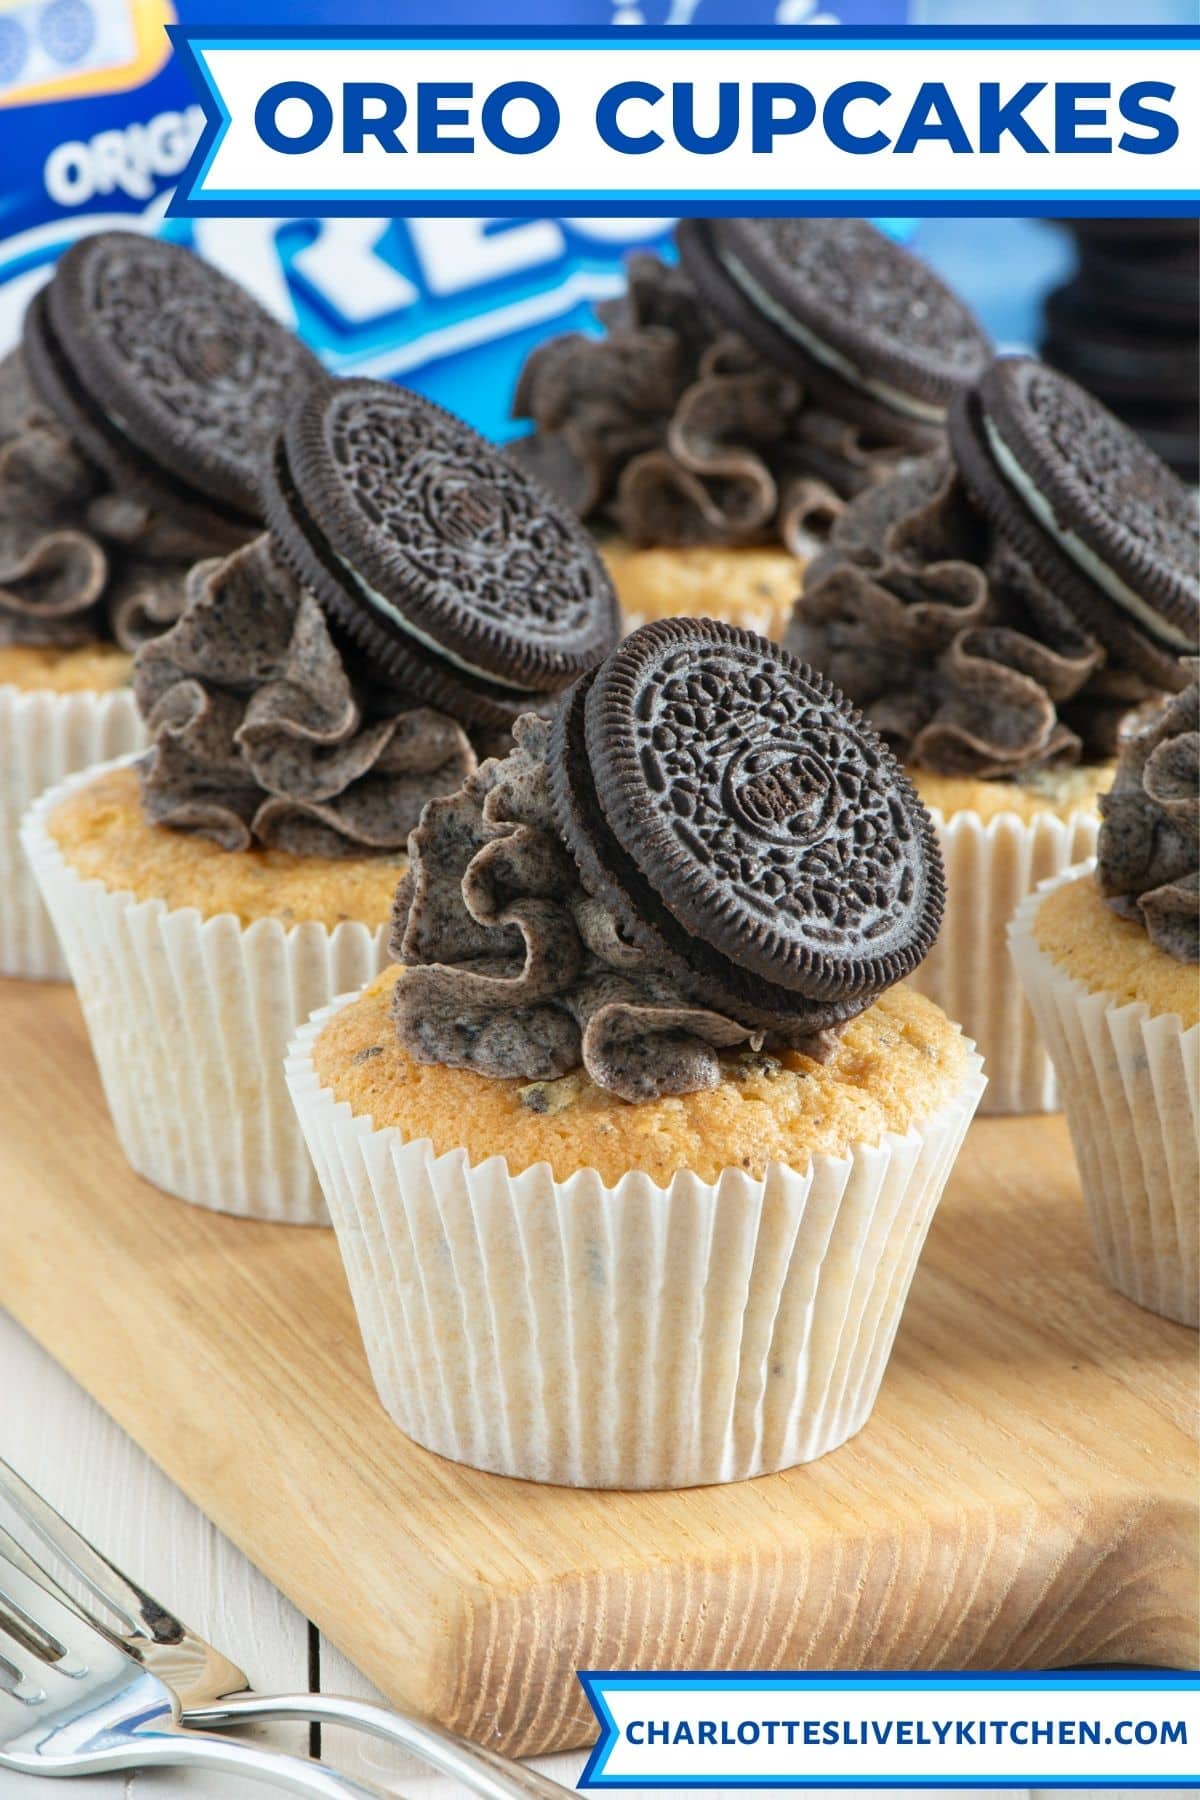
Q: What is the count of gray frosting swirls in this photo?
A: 6